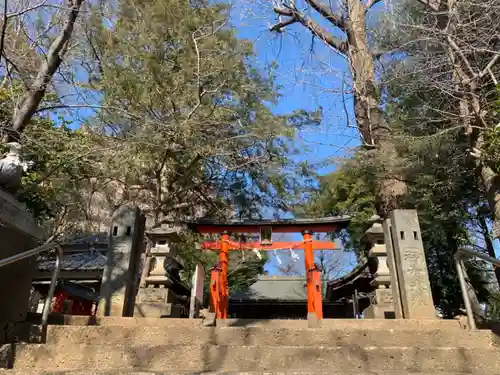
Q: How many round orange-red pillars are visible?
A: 2